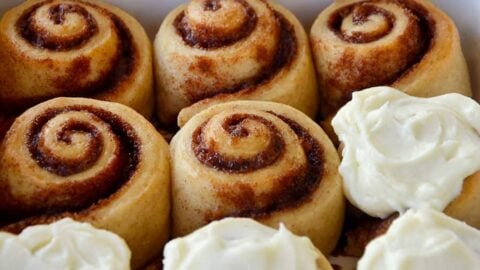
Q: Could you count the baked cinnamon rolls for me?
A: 9